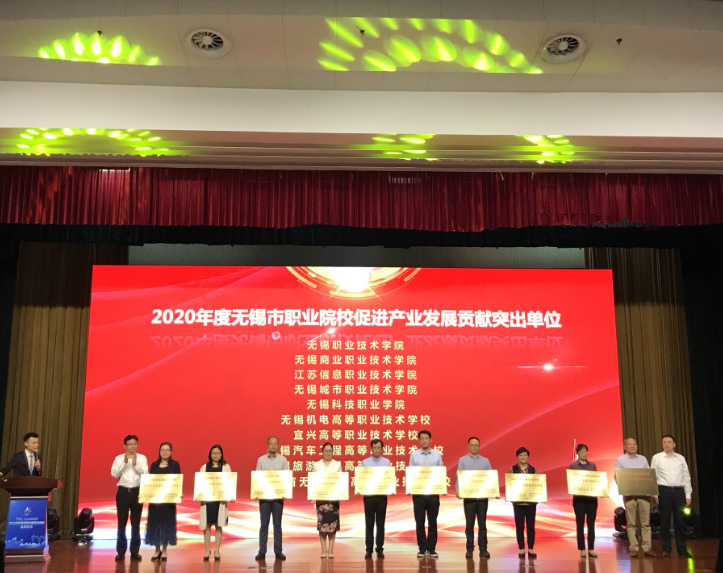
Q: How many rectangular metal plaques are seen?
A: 10